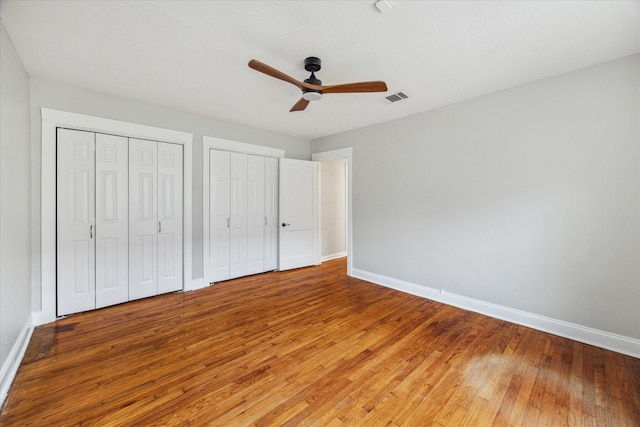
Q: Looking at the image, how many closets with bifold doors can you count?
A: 2